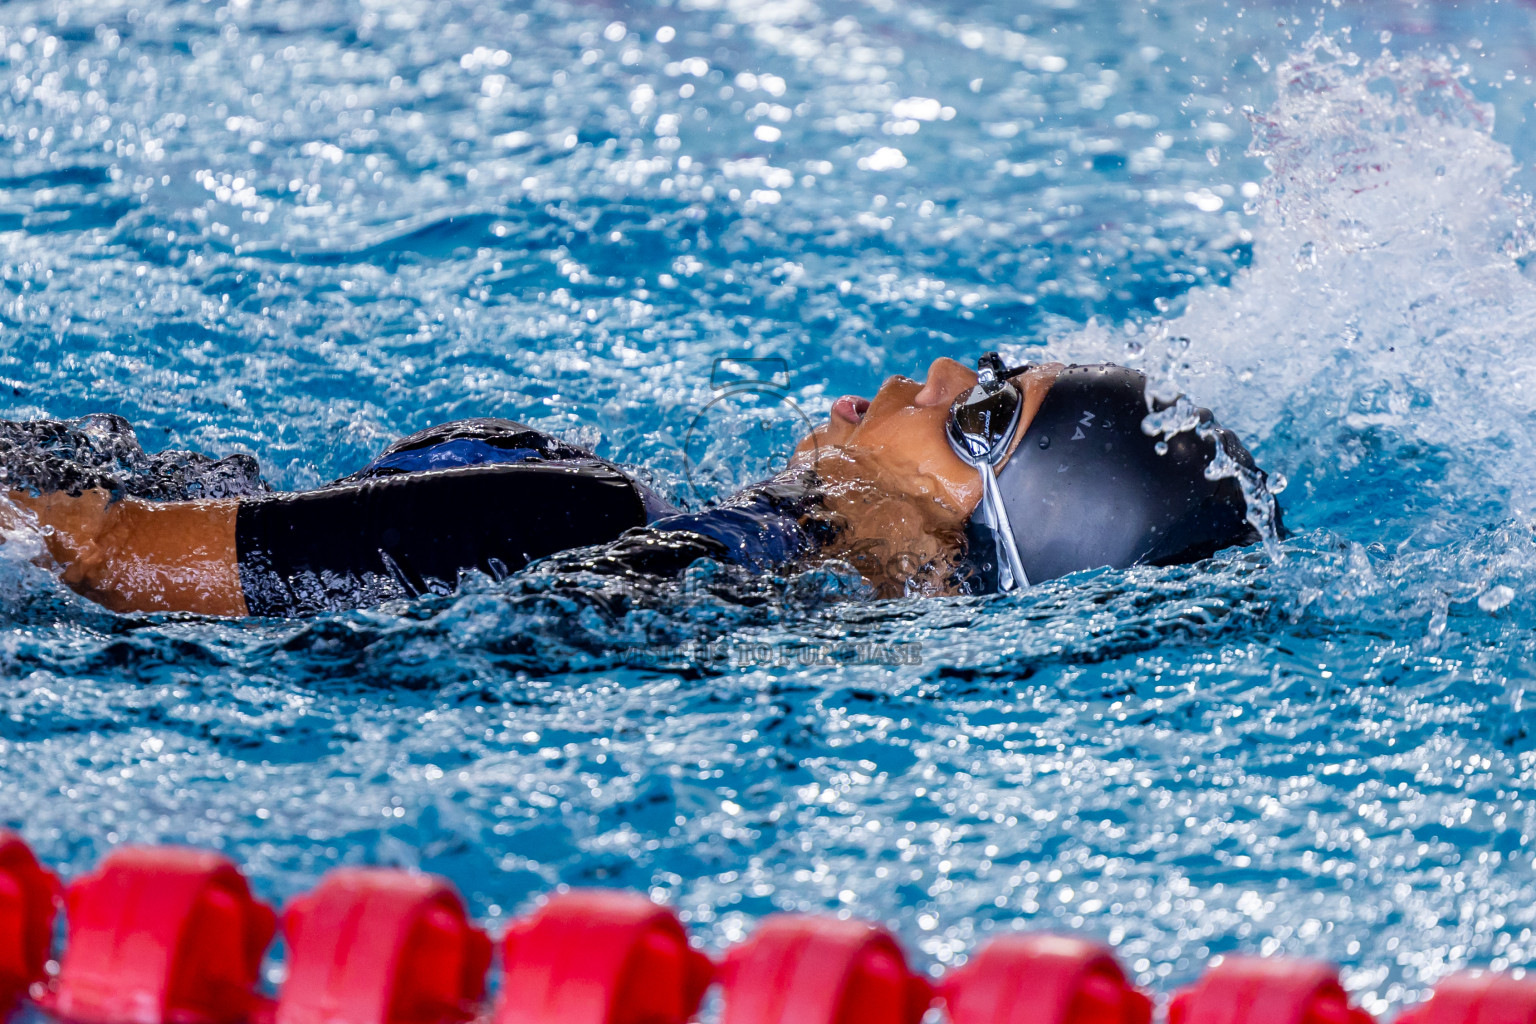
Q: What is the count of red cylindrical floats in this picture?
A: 8